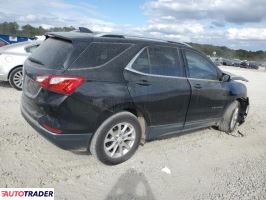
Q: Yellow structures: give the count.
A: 0